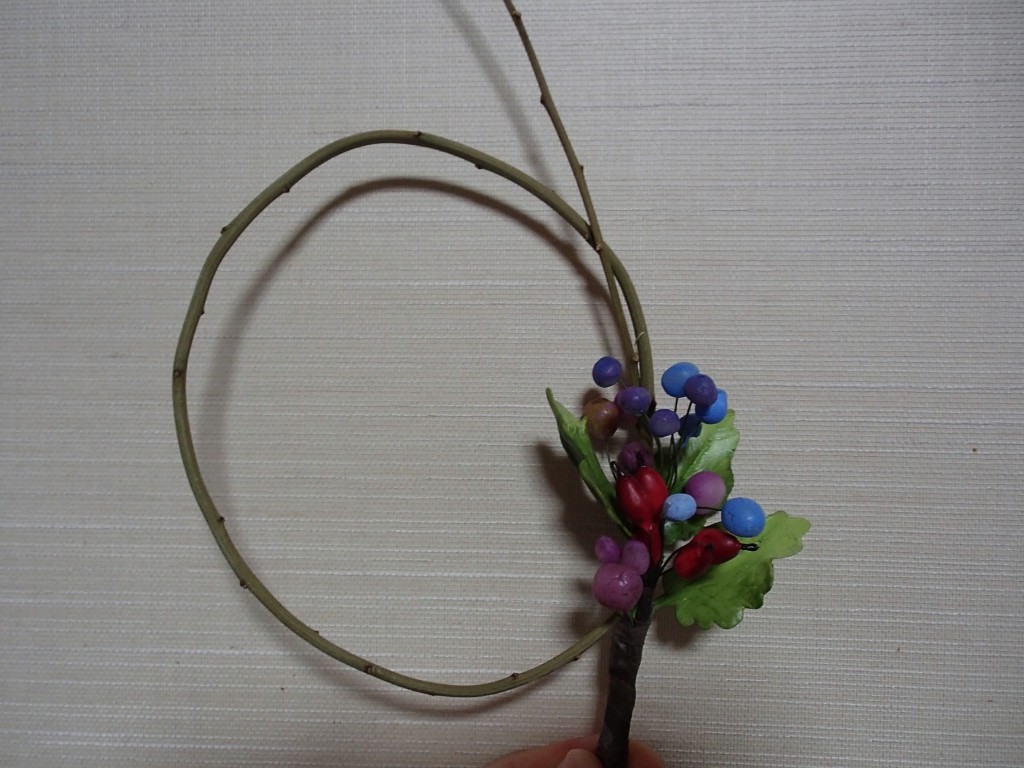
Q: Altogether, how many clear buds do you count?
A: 0